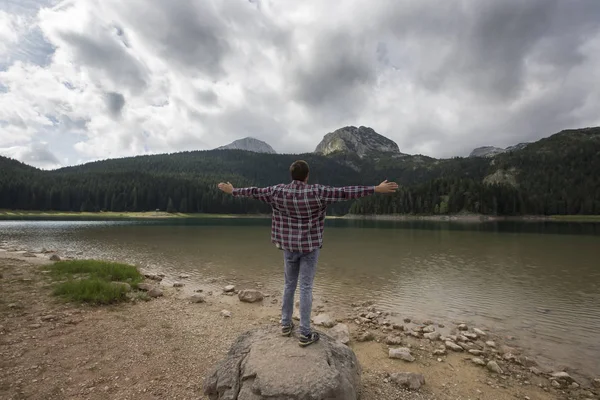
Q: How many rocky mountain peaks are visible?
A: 3